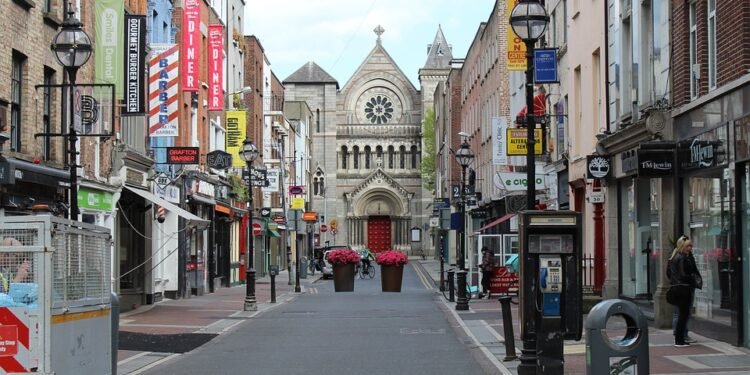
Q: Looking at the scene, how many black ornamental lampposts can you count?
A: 4